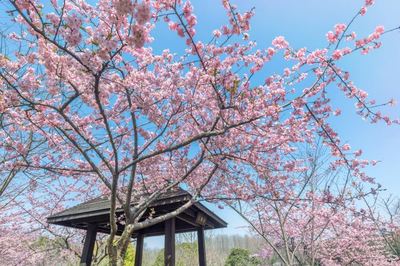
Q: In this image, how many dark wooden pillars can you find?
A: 4